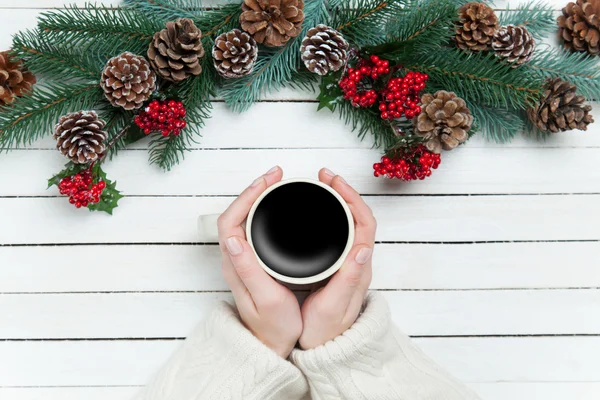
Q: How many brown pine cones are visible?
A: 12